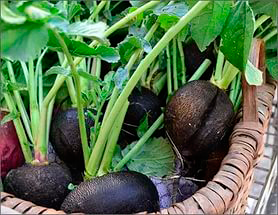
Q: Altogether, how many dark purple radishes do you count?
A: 5